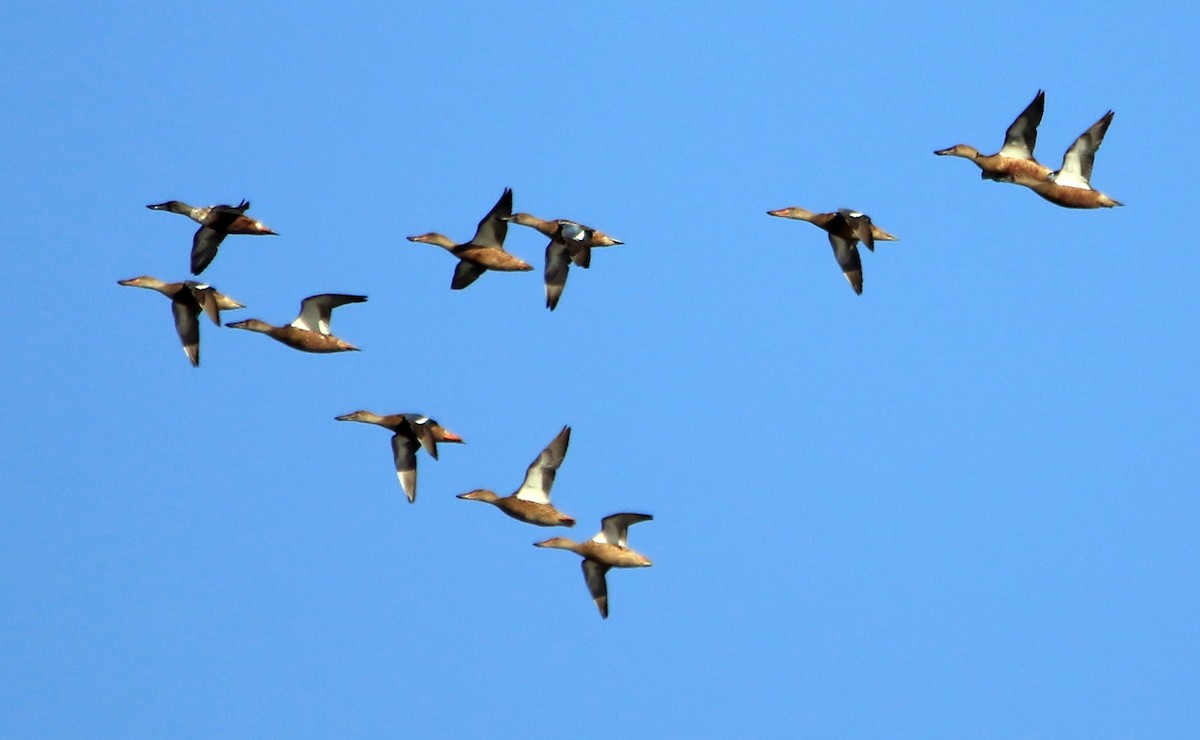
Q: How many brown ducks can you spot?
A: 11